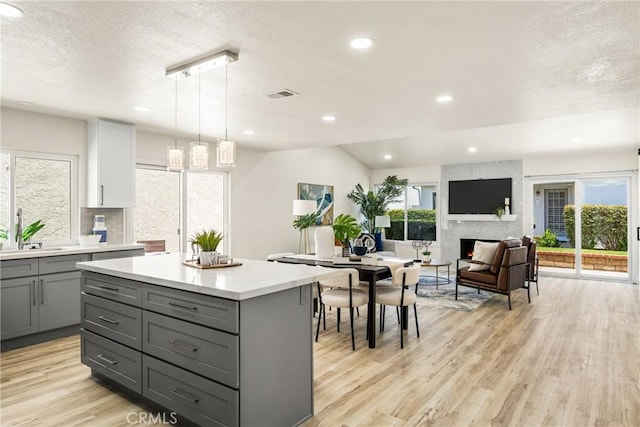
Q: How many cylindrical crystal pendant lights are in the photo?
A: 3